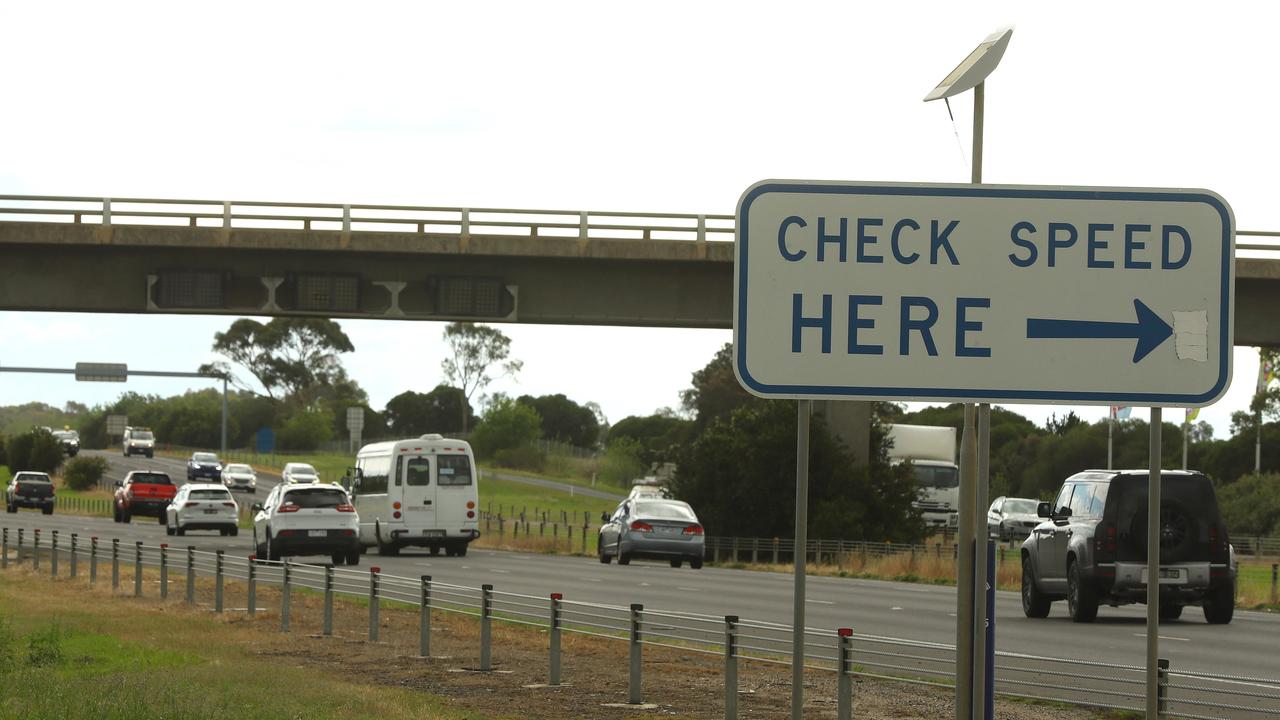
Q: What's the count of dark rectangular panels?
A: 3